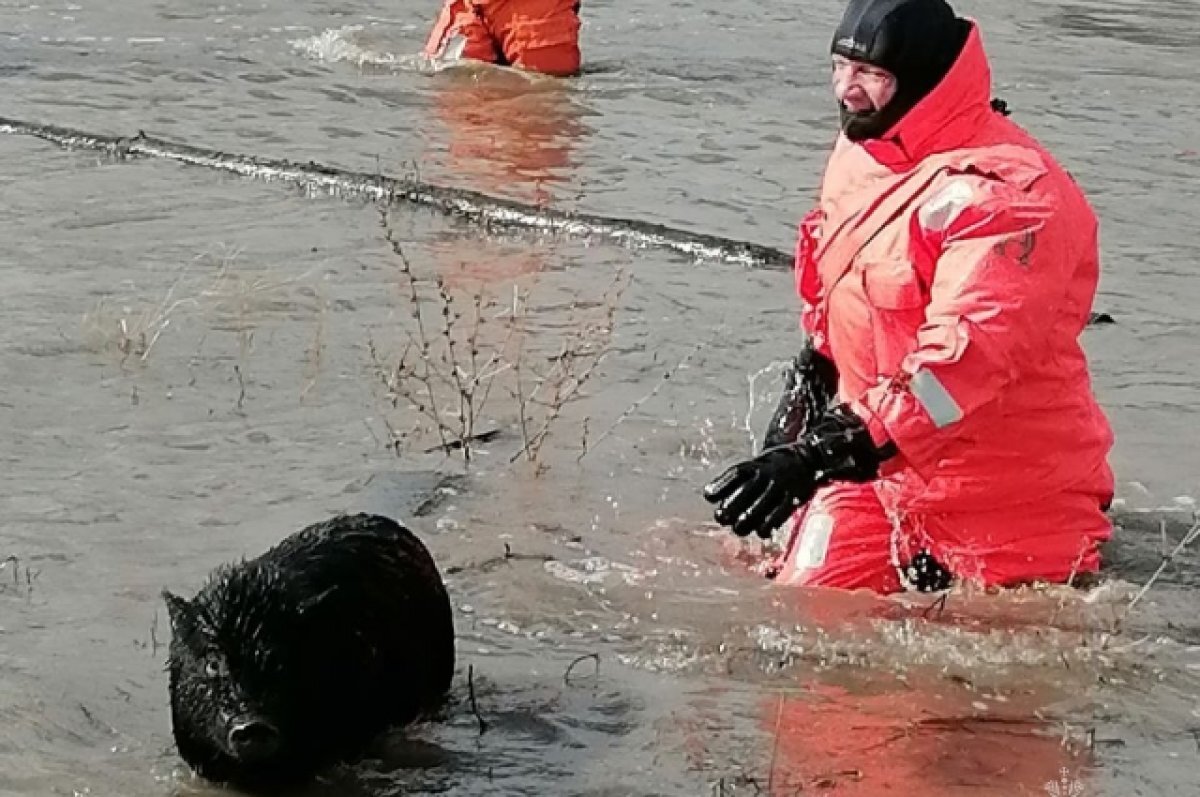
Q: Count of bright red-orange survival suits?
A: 2